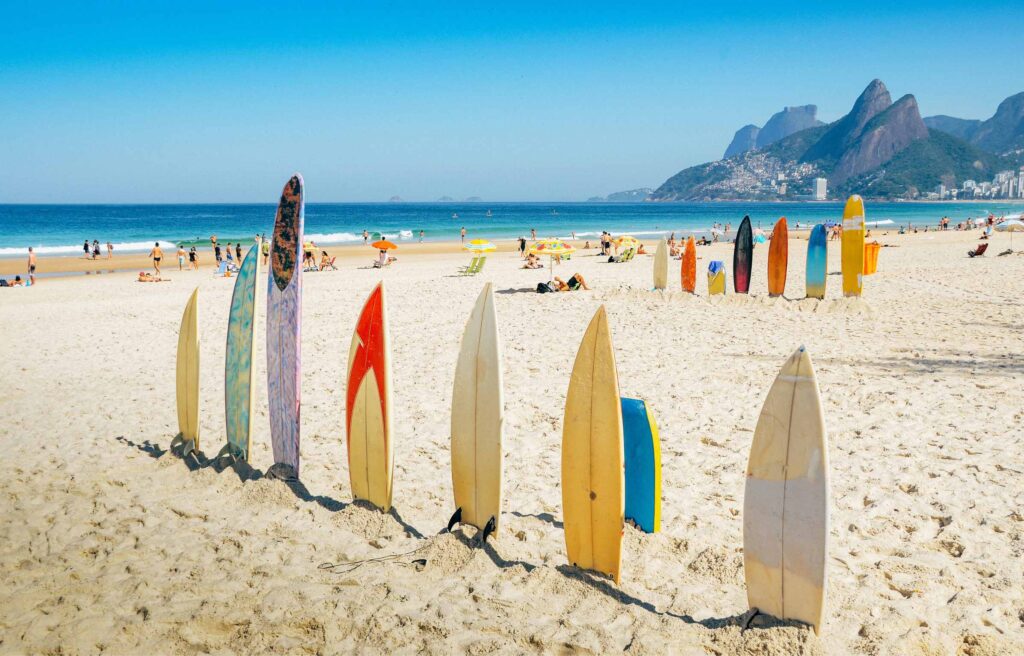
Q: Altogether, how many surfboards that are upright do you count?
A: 15